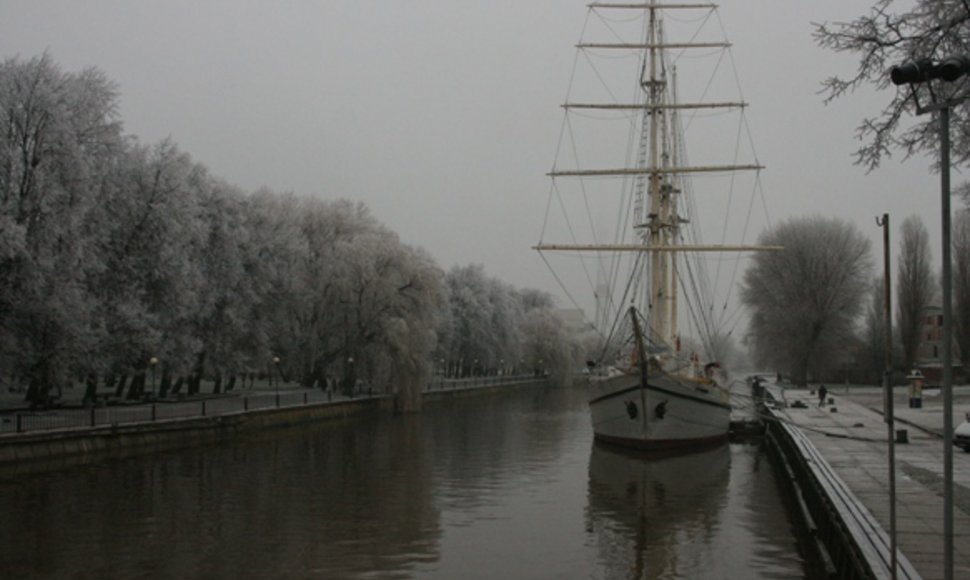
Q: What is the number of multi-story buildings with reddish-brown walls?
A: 1